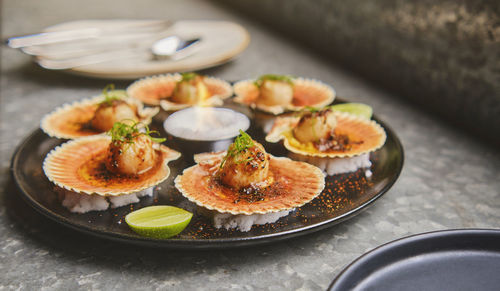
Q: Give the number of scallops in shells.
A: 6